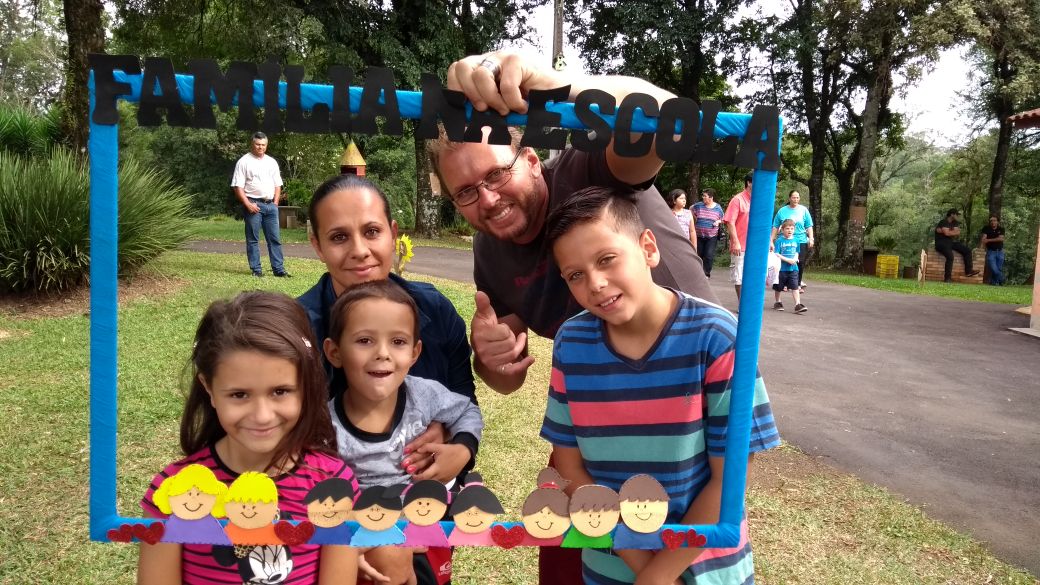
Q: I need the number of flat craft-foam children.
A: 9